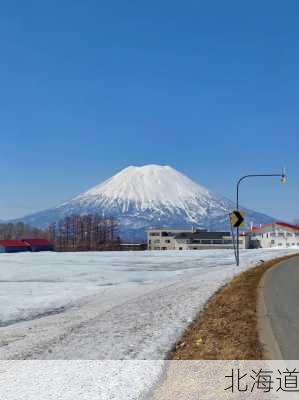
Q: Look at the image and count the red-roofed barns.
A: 2